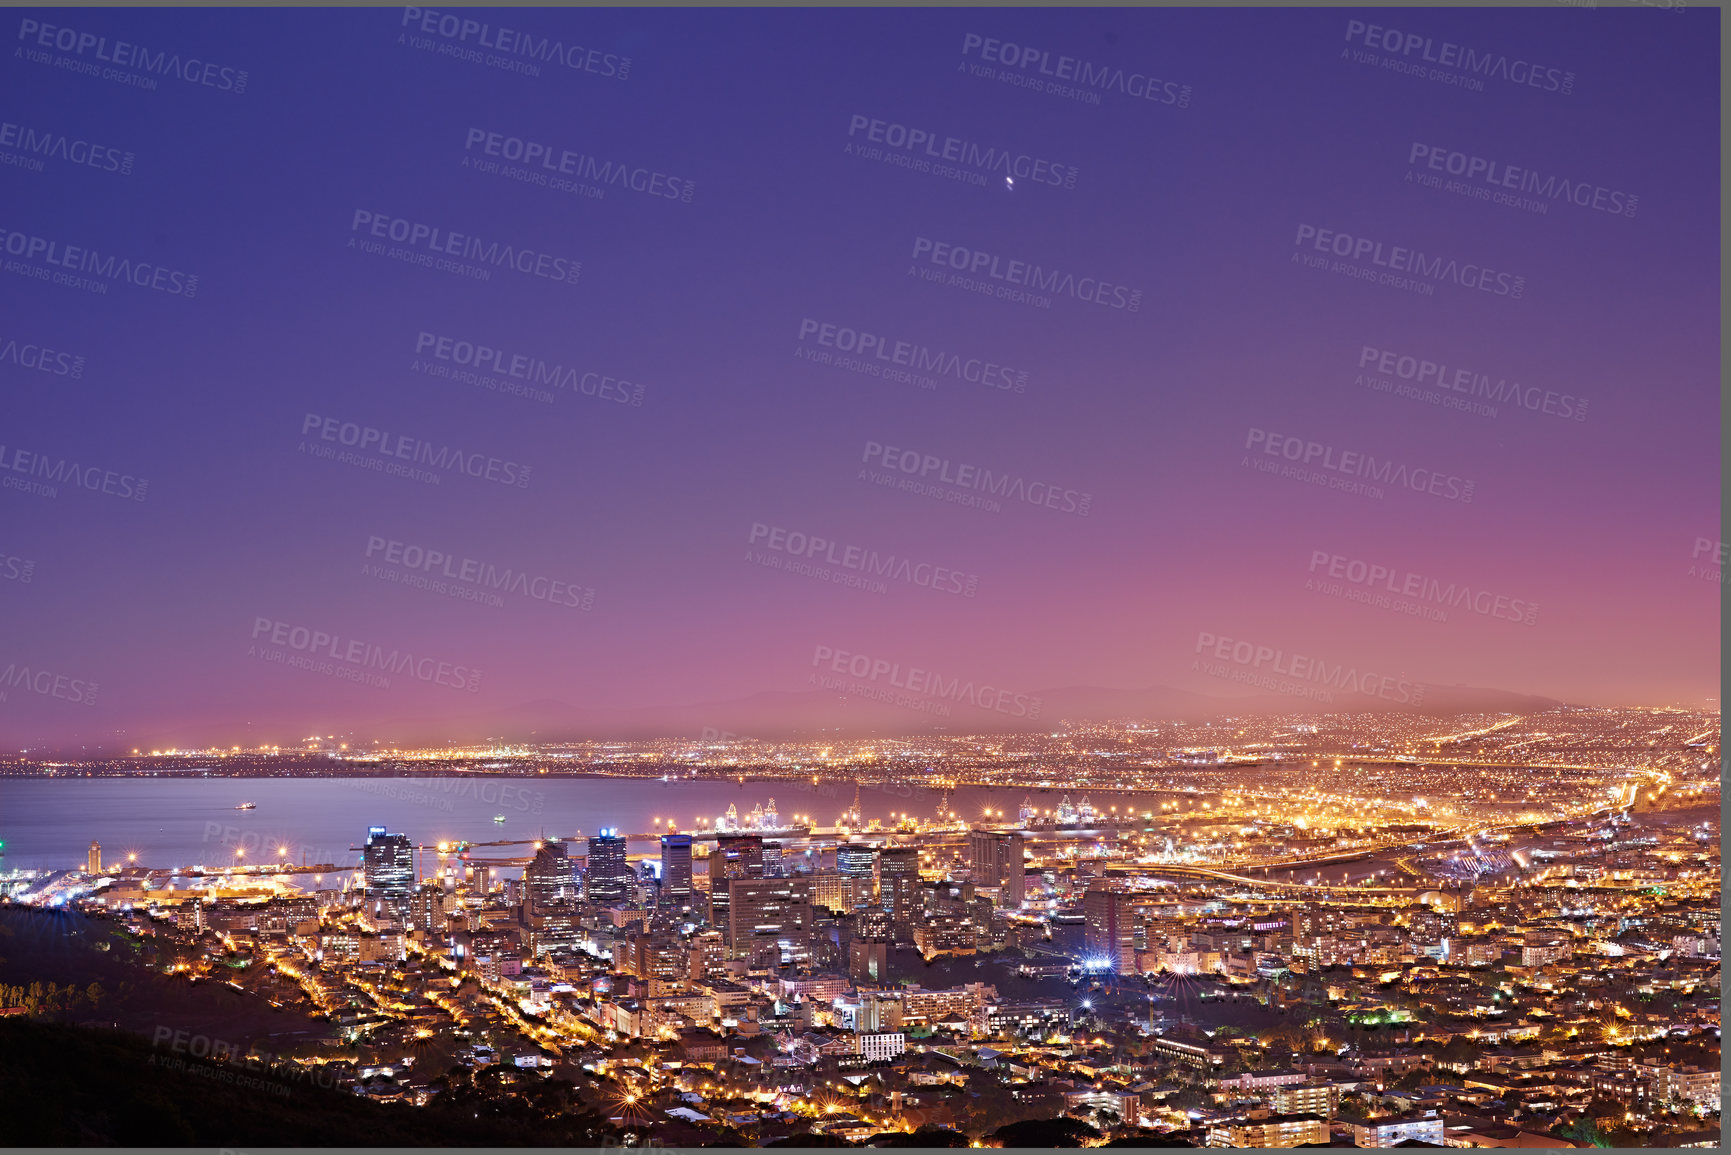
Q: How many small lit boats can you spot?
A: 2